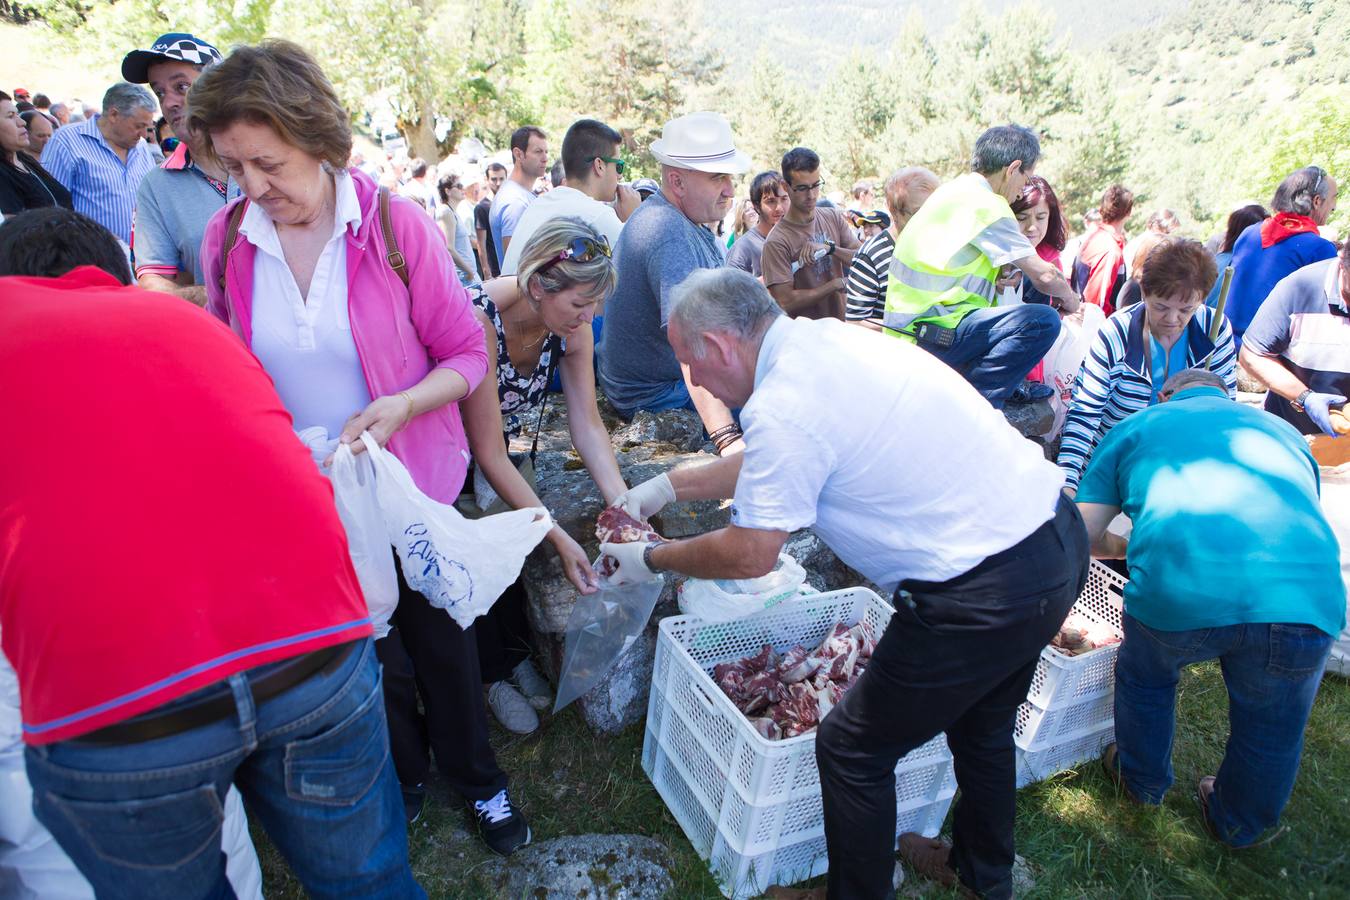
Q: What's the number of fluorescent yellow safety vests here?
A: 1